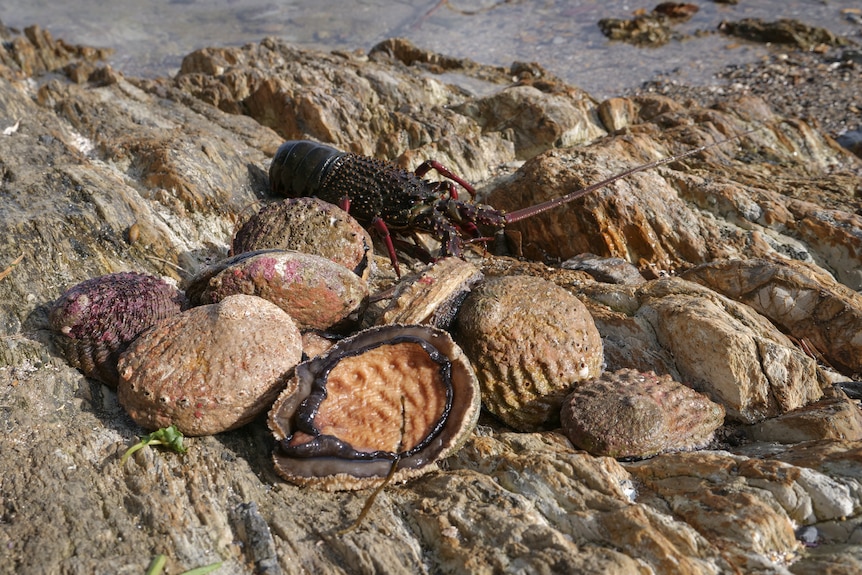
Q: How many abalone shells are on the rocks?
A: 8